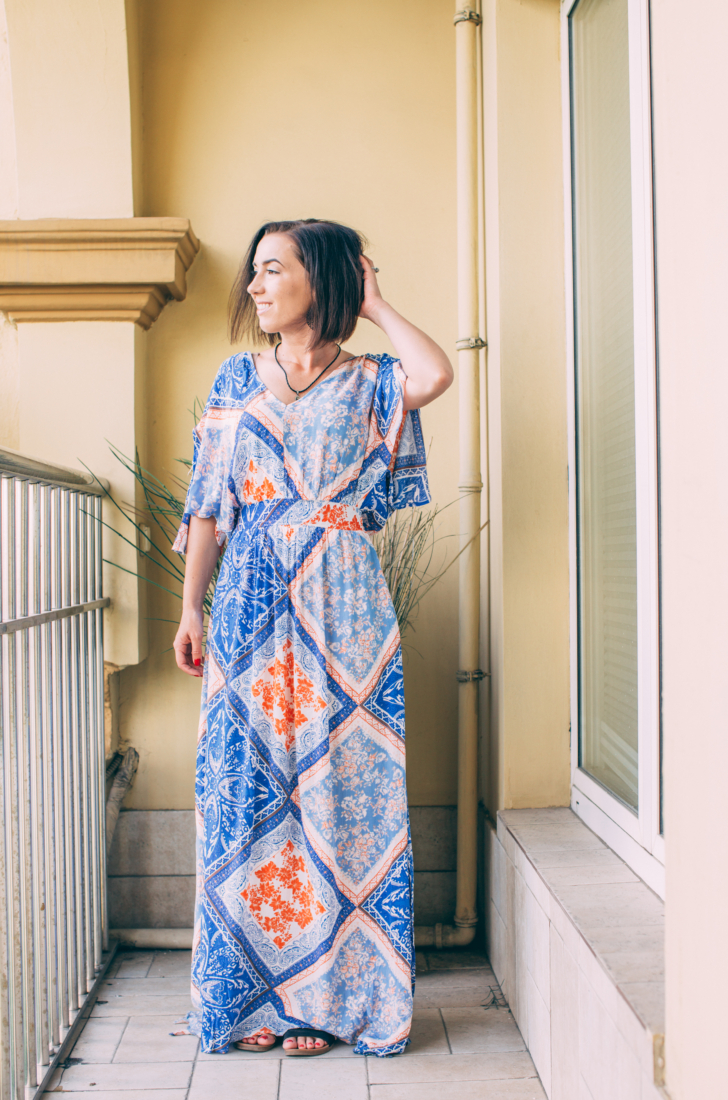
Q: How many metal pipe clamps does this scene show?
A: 3